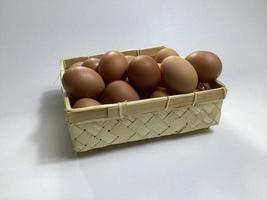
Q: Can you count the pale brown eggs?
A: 1